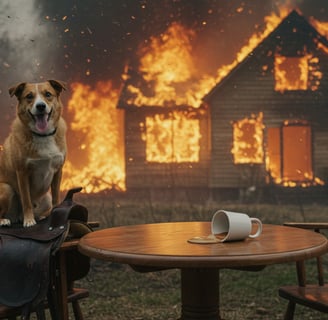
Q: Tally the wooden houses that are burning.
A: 1